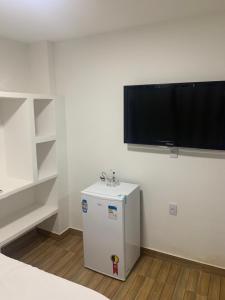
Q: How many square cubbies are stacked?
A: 2